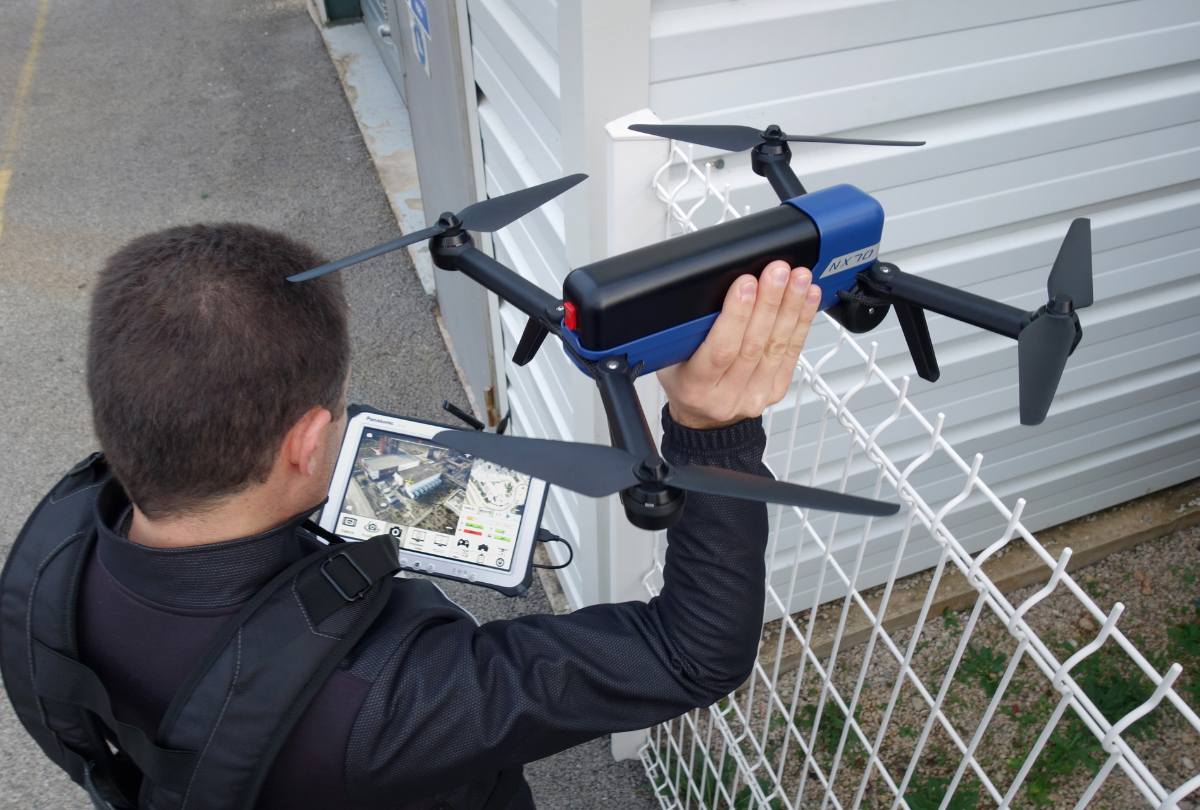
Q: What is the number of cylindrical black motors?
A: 4